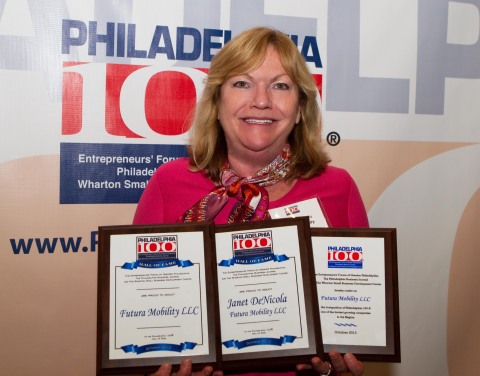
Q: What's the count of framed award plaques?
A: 3